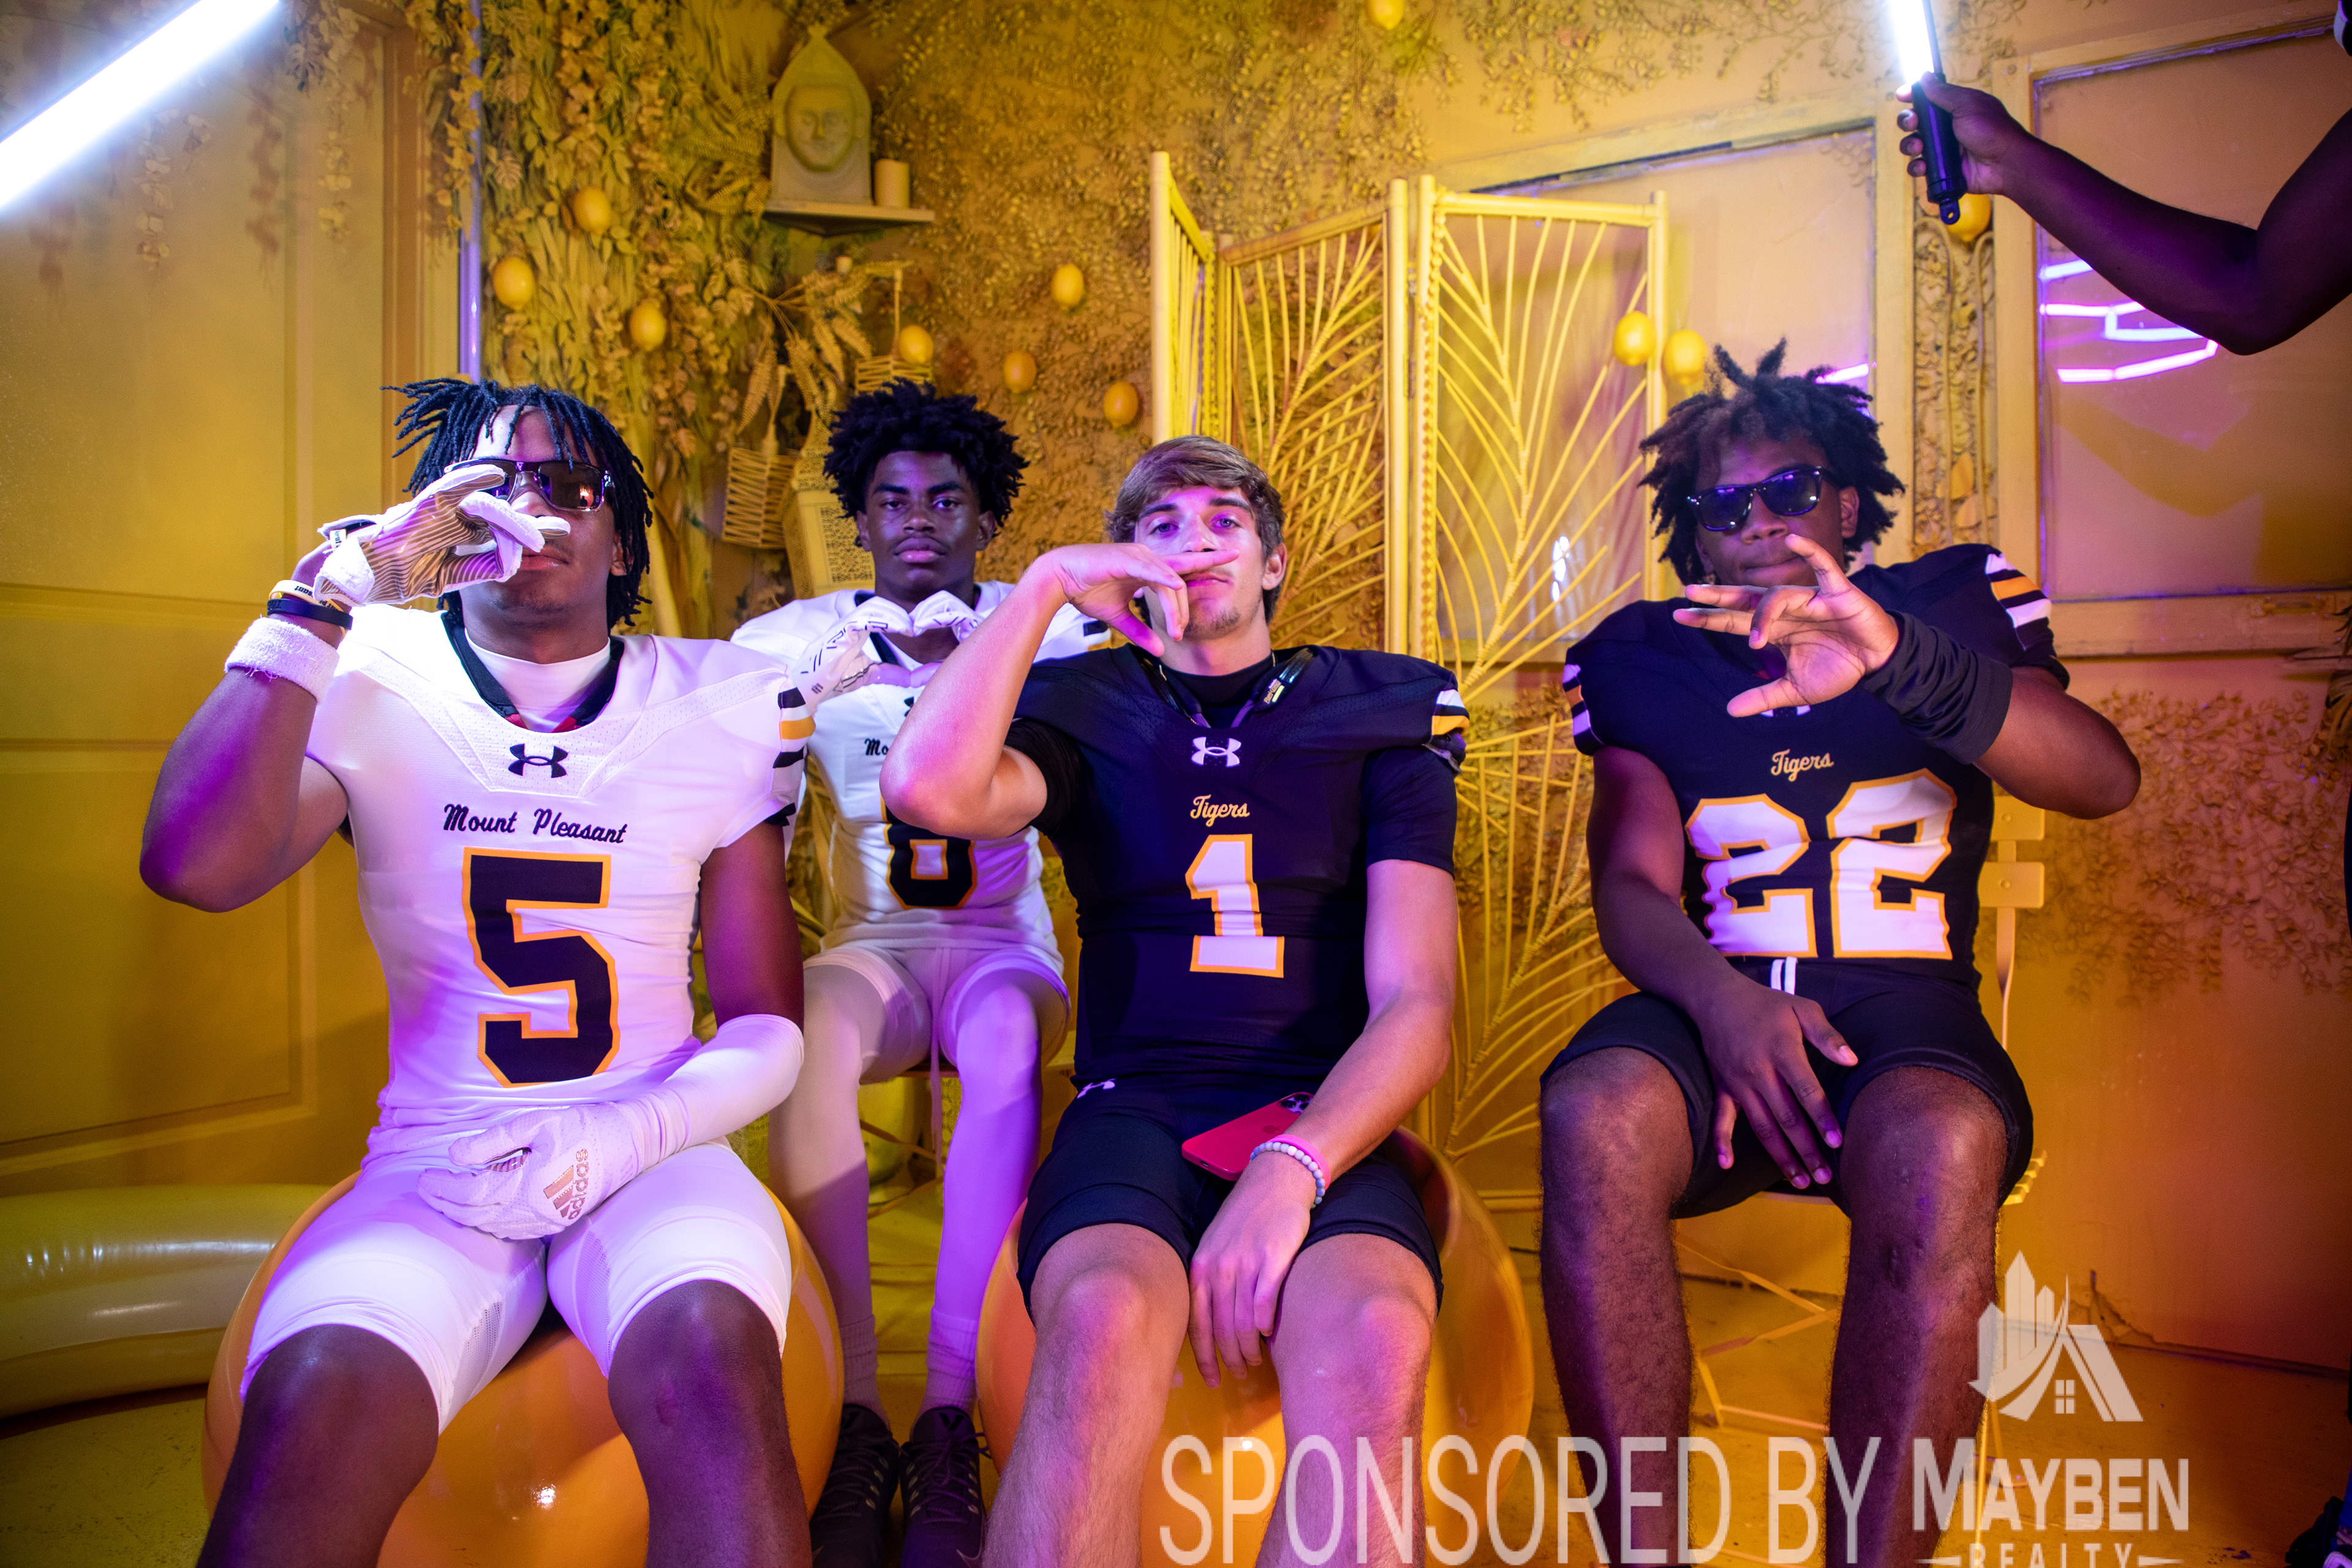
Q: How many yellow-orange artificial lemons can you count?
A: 11